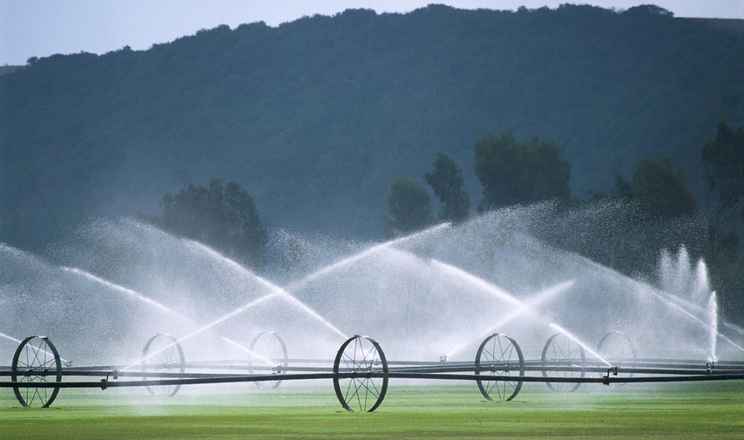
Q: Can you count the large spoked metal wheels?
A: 7